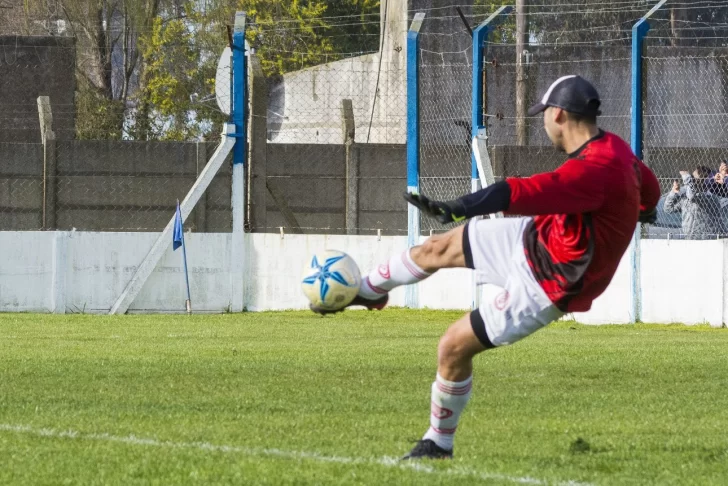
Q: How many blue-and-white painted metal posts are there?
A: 4